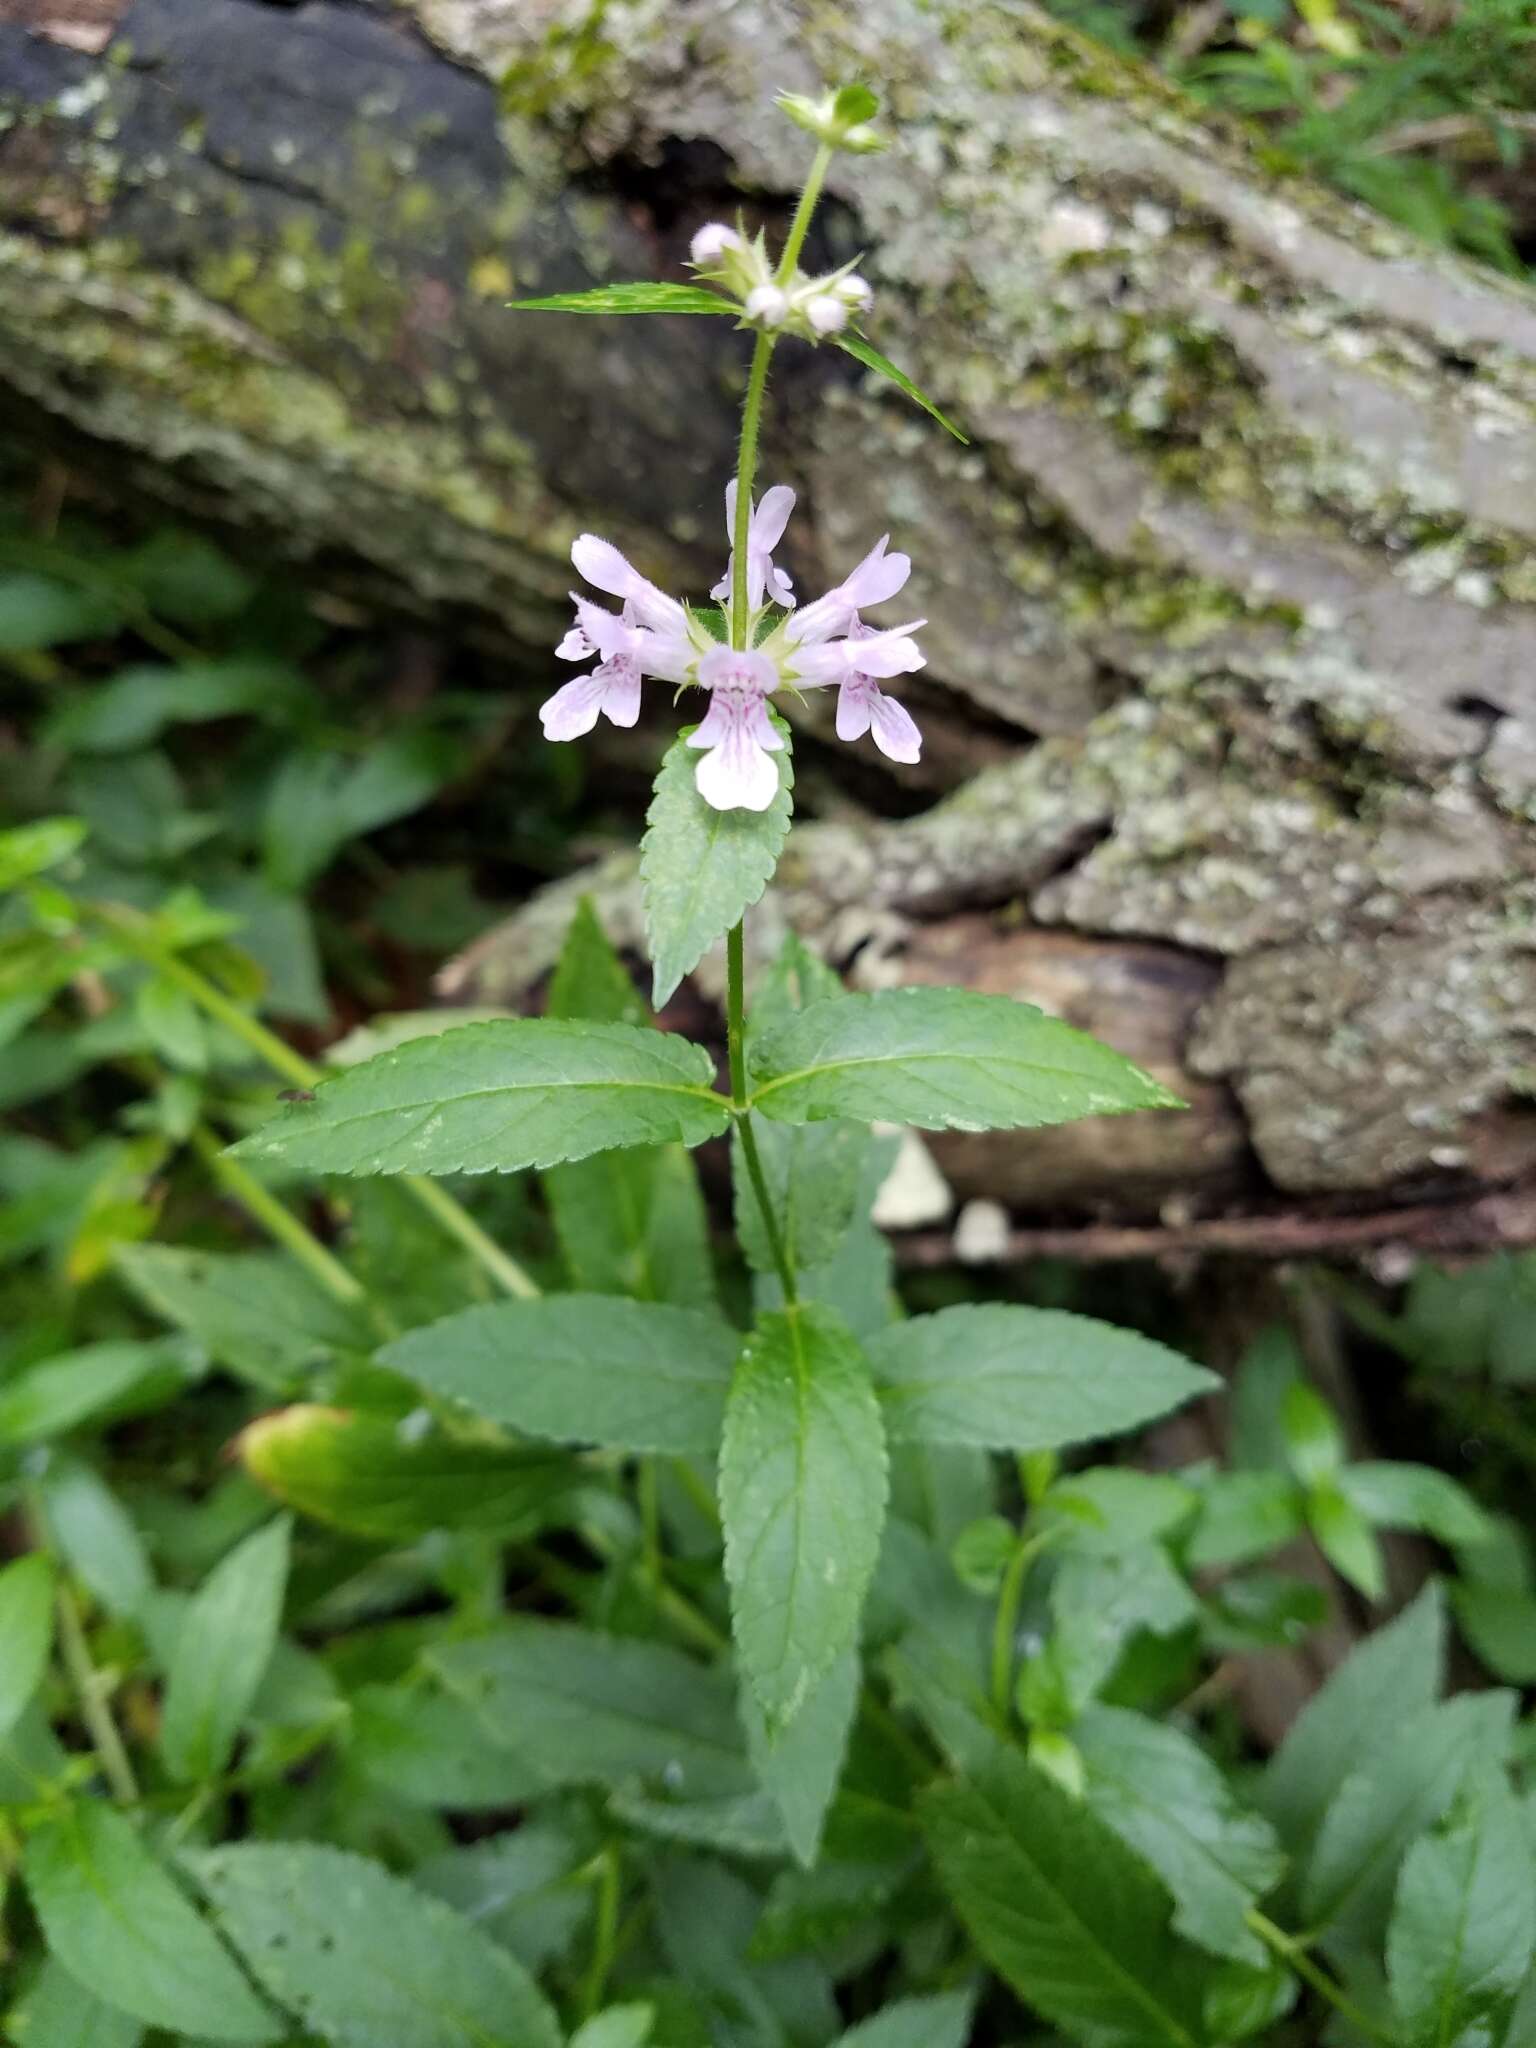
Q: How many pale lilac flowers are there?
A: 6